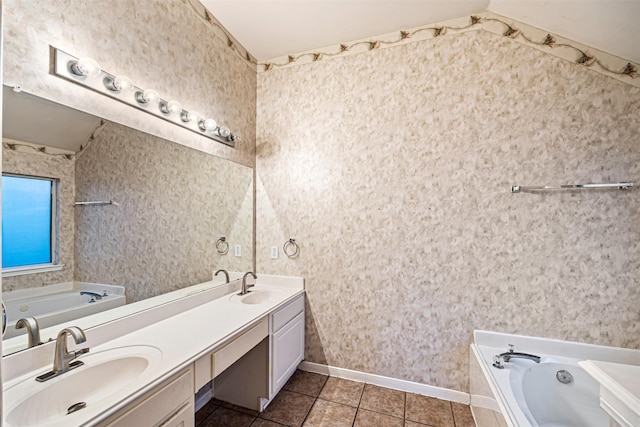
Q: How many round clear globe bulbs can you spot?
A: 8